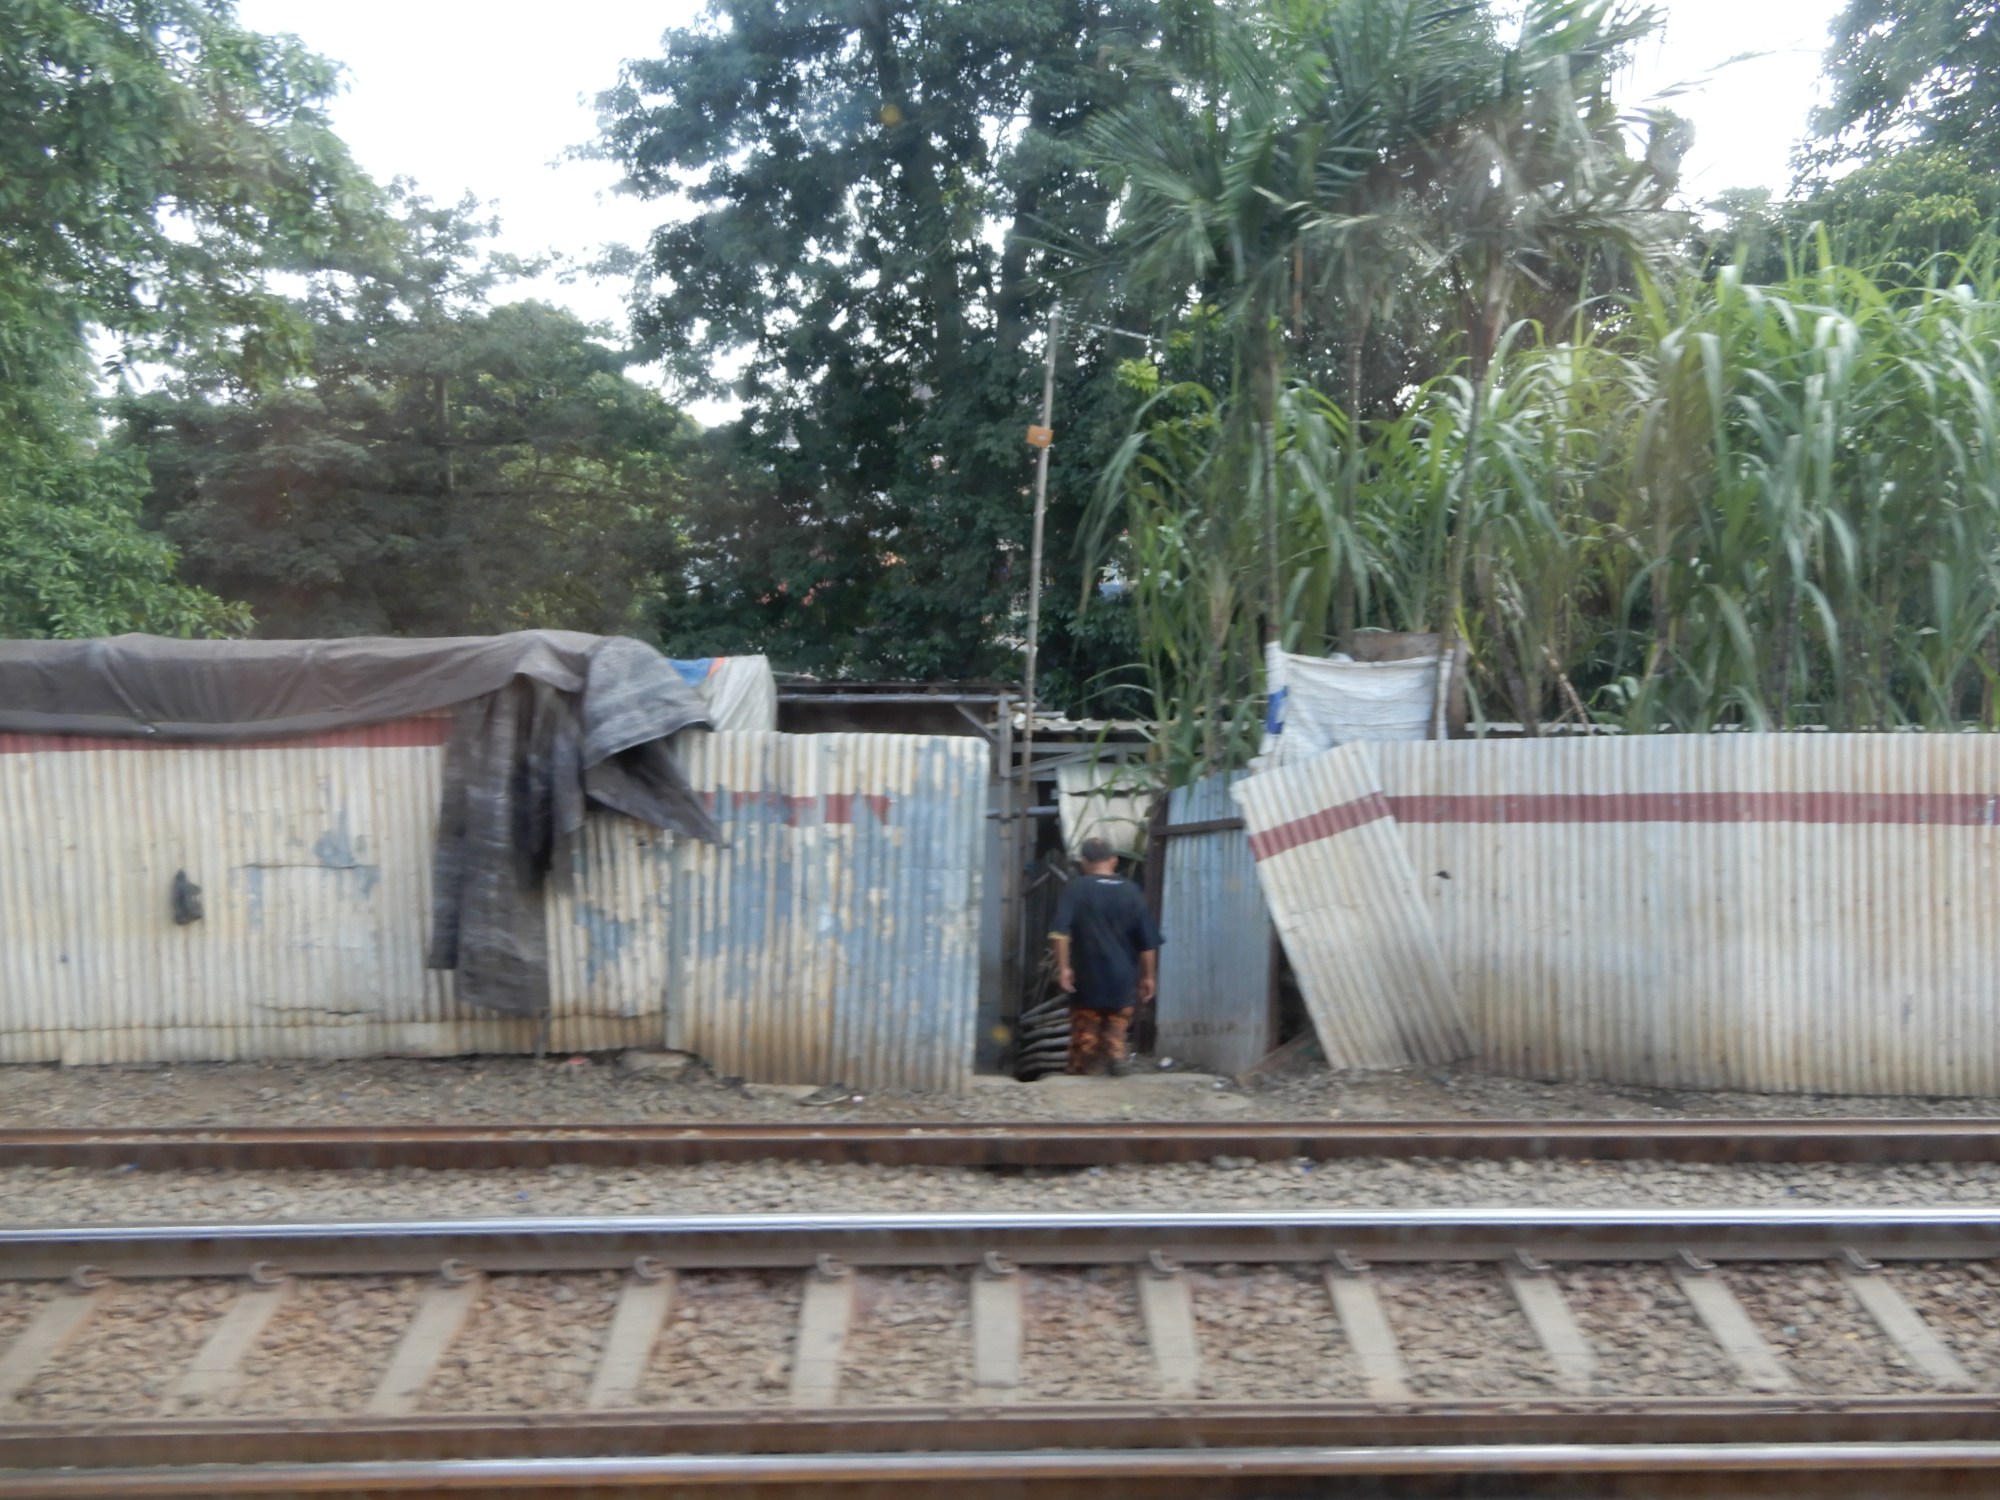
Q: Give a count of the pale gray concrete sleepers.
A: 11